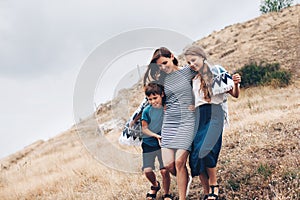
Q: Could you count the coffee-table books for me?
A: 0